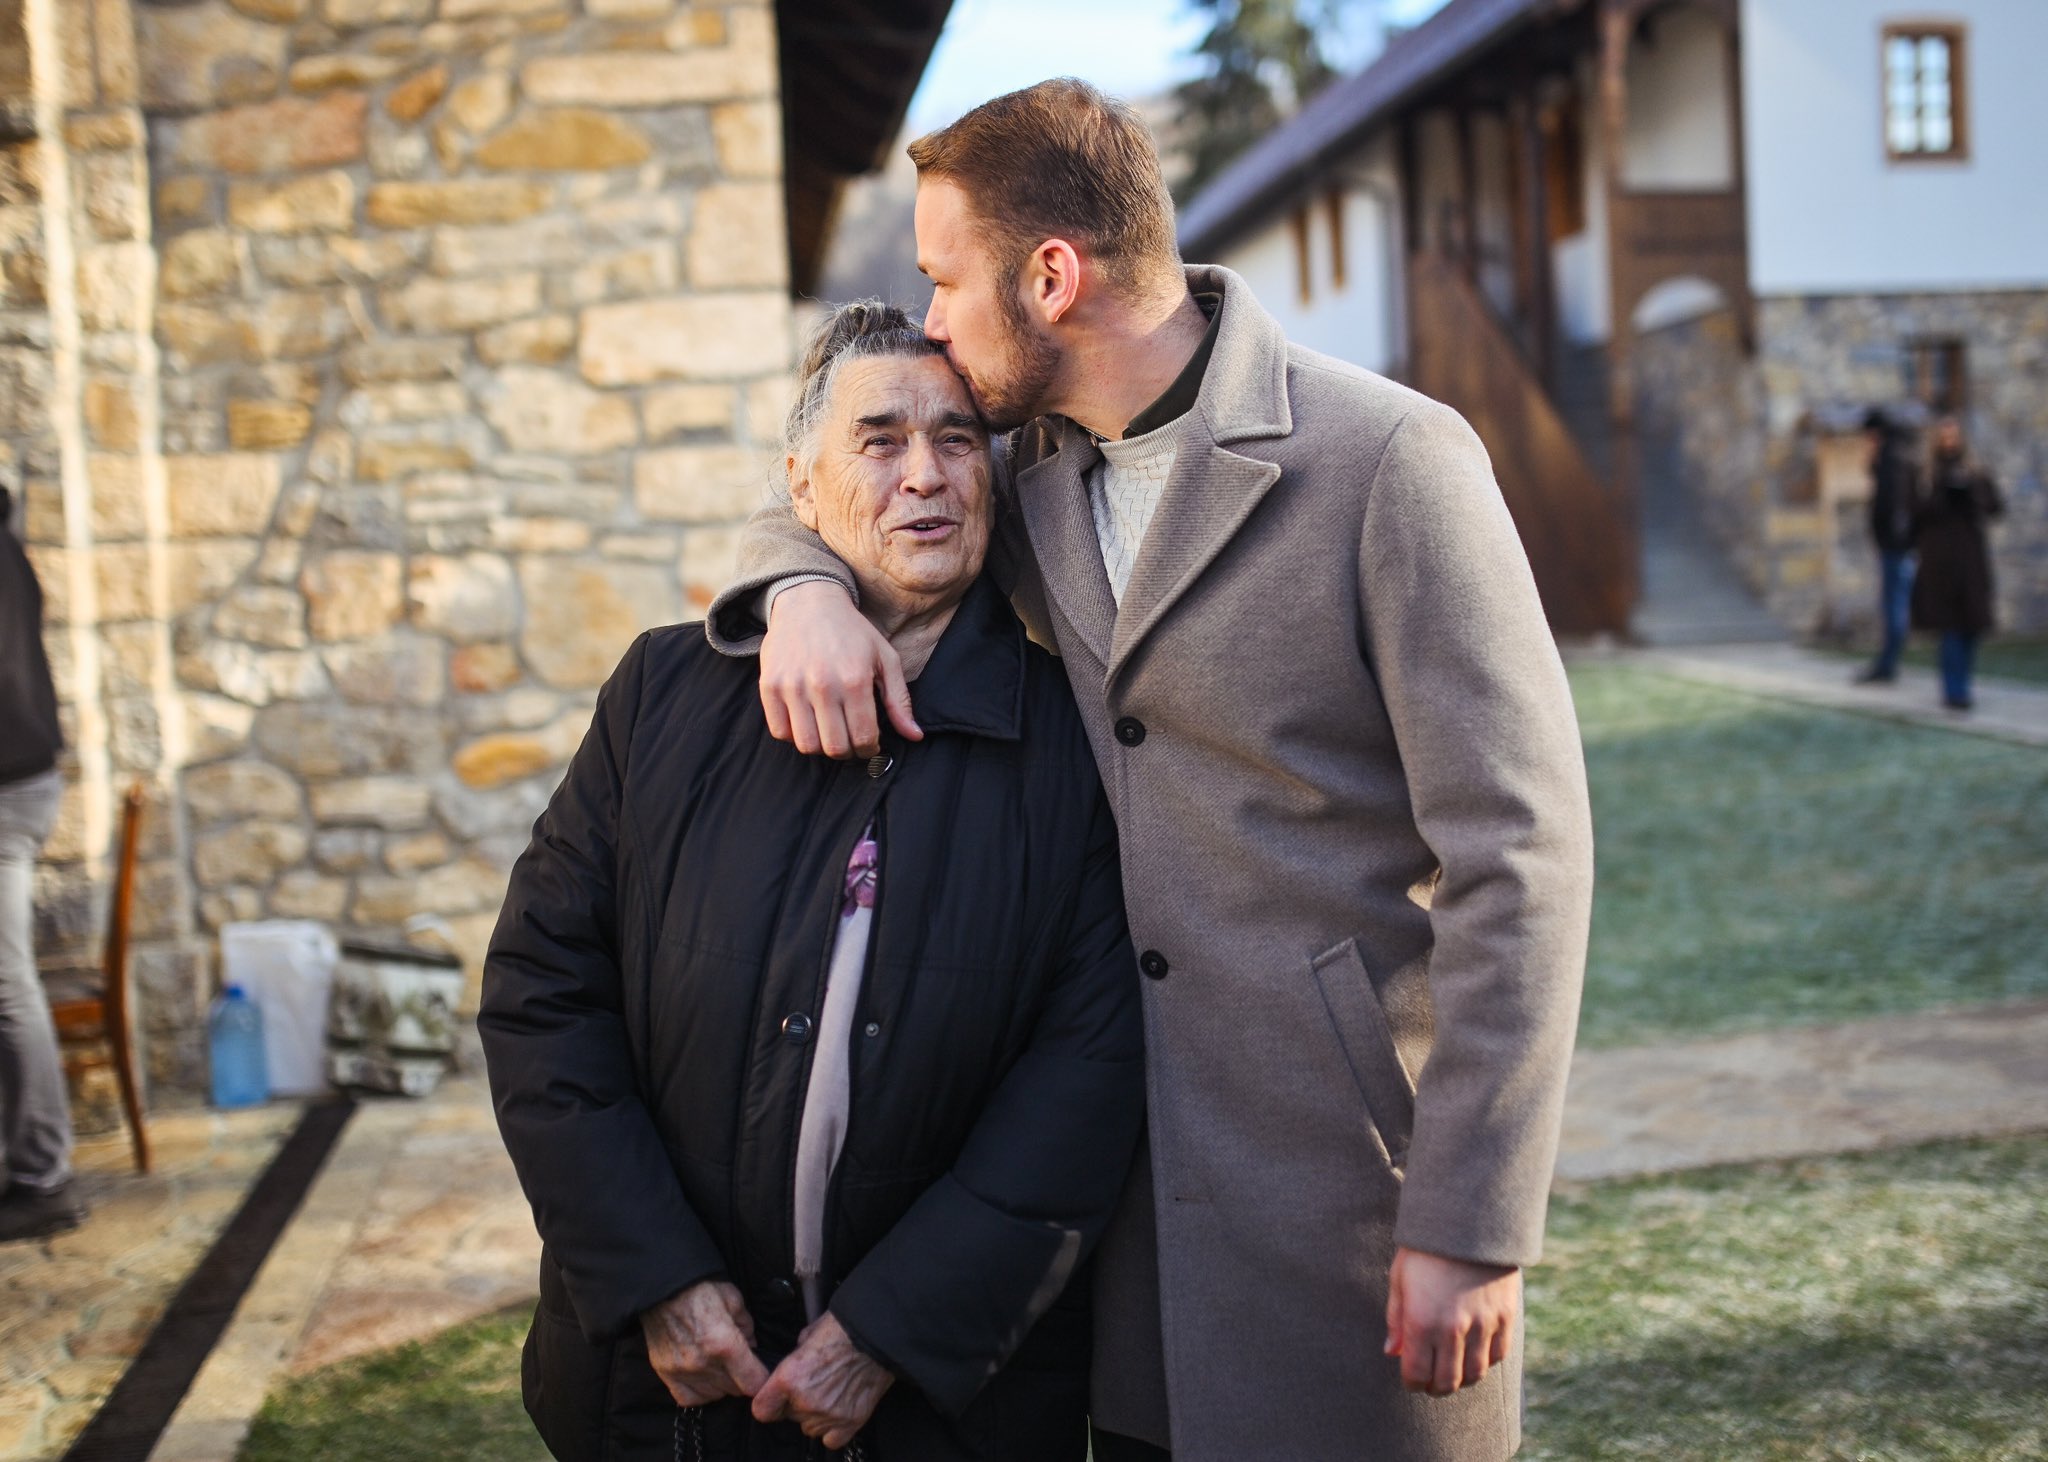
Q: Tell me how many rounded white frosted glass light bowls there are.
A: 0